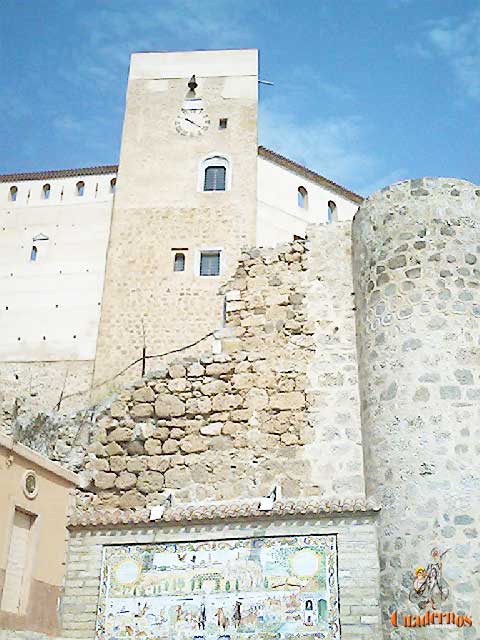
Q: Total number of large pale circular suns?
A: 2